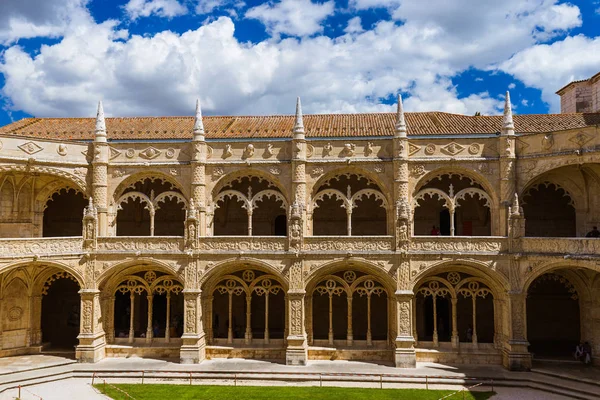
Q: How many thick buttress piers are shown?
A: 5